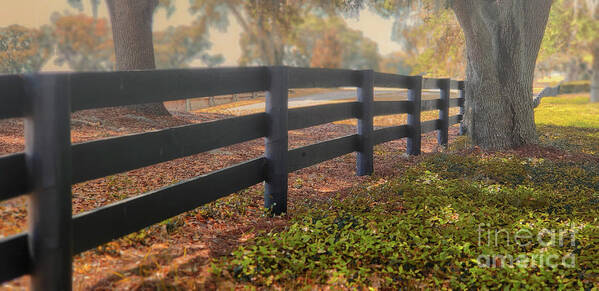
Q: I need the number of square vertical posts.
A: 6